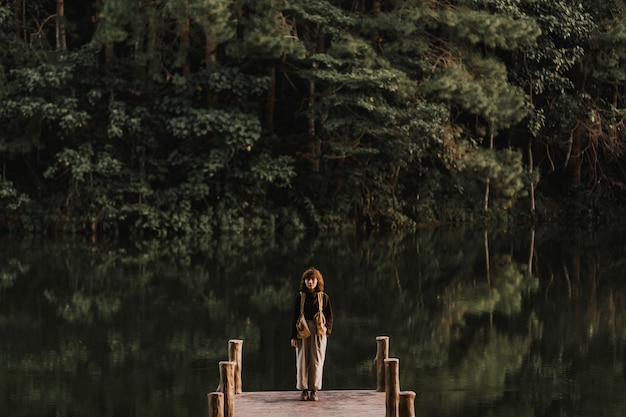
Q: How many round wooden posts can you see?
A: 6